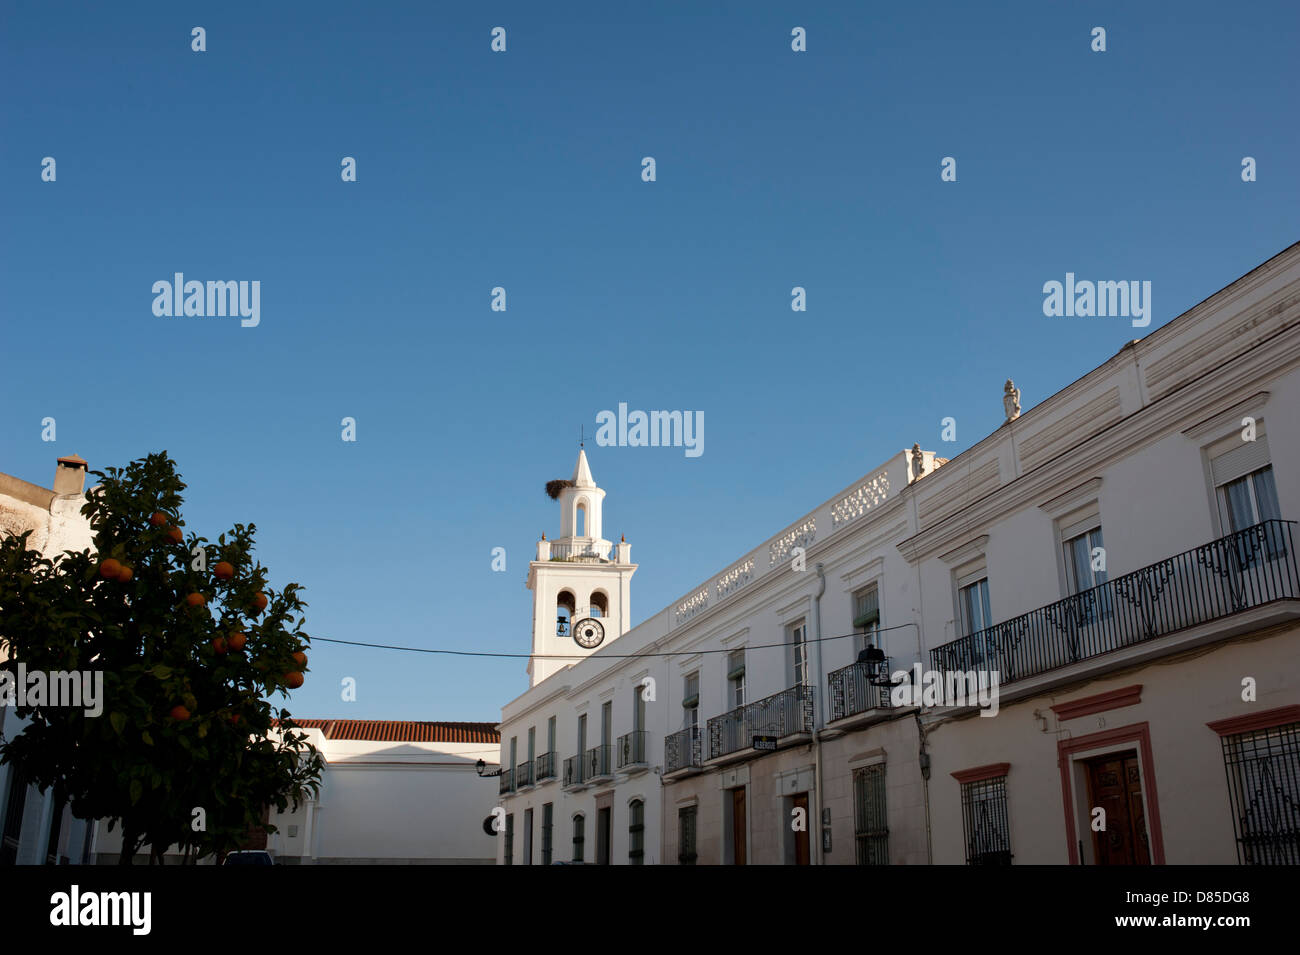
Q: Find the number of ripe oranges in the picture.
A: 13